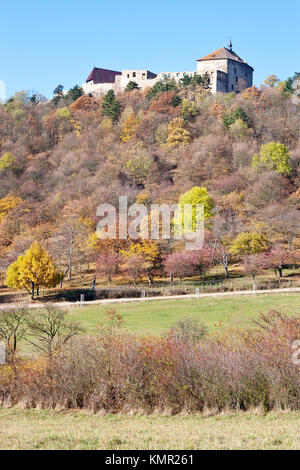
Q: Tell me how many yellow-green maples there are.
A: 2